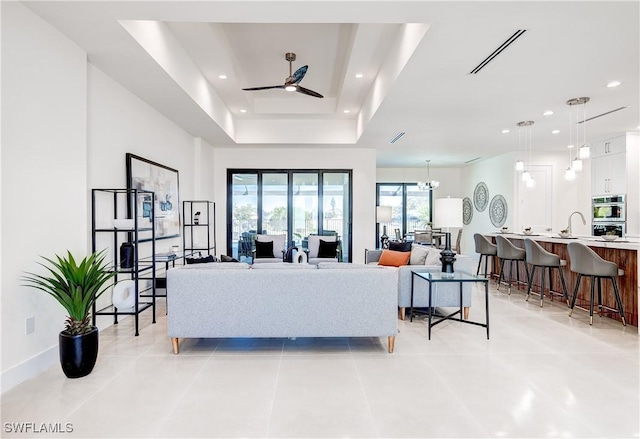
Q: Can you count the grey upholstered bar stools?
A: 4